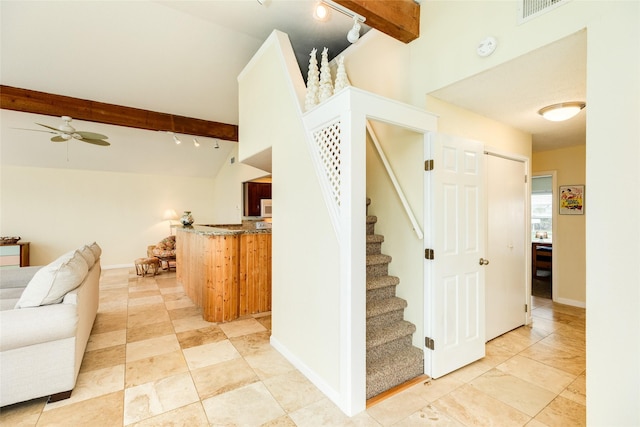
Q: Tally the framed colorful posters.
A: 1